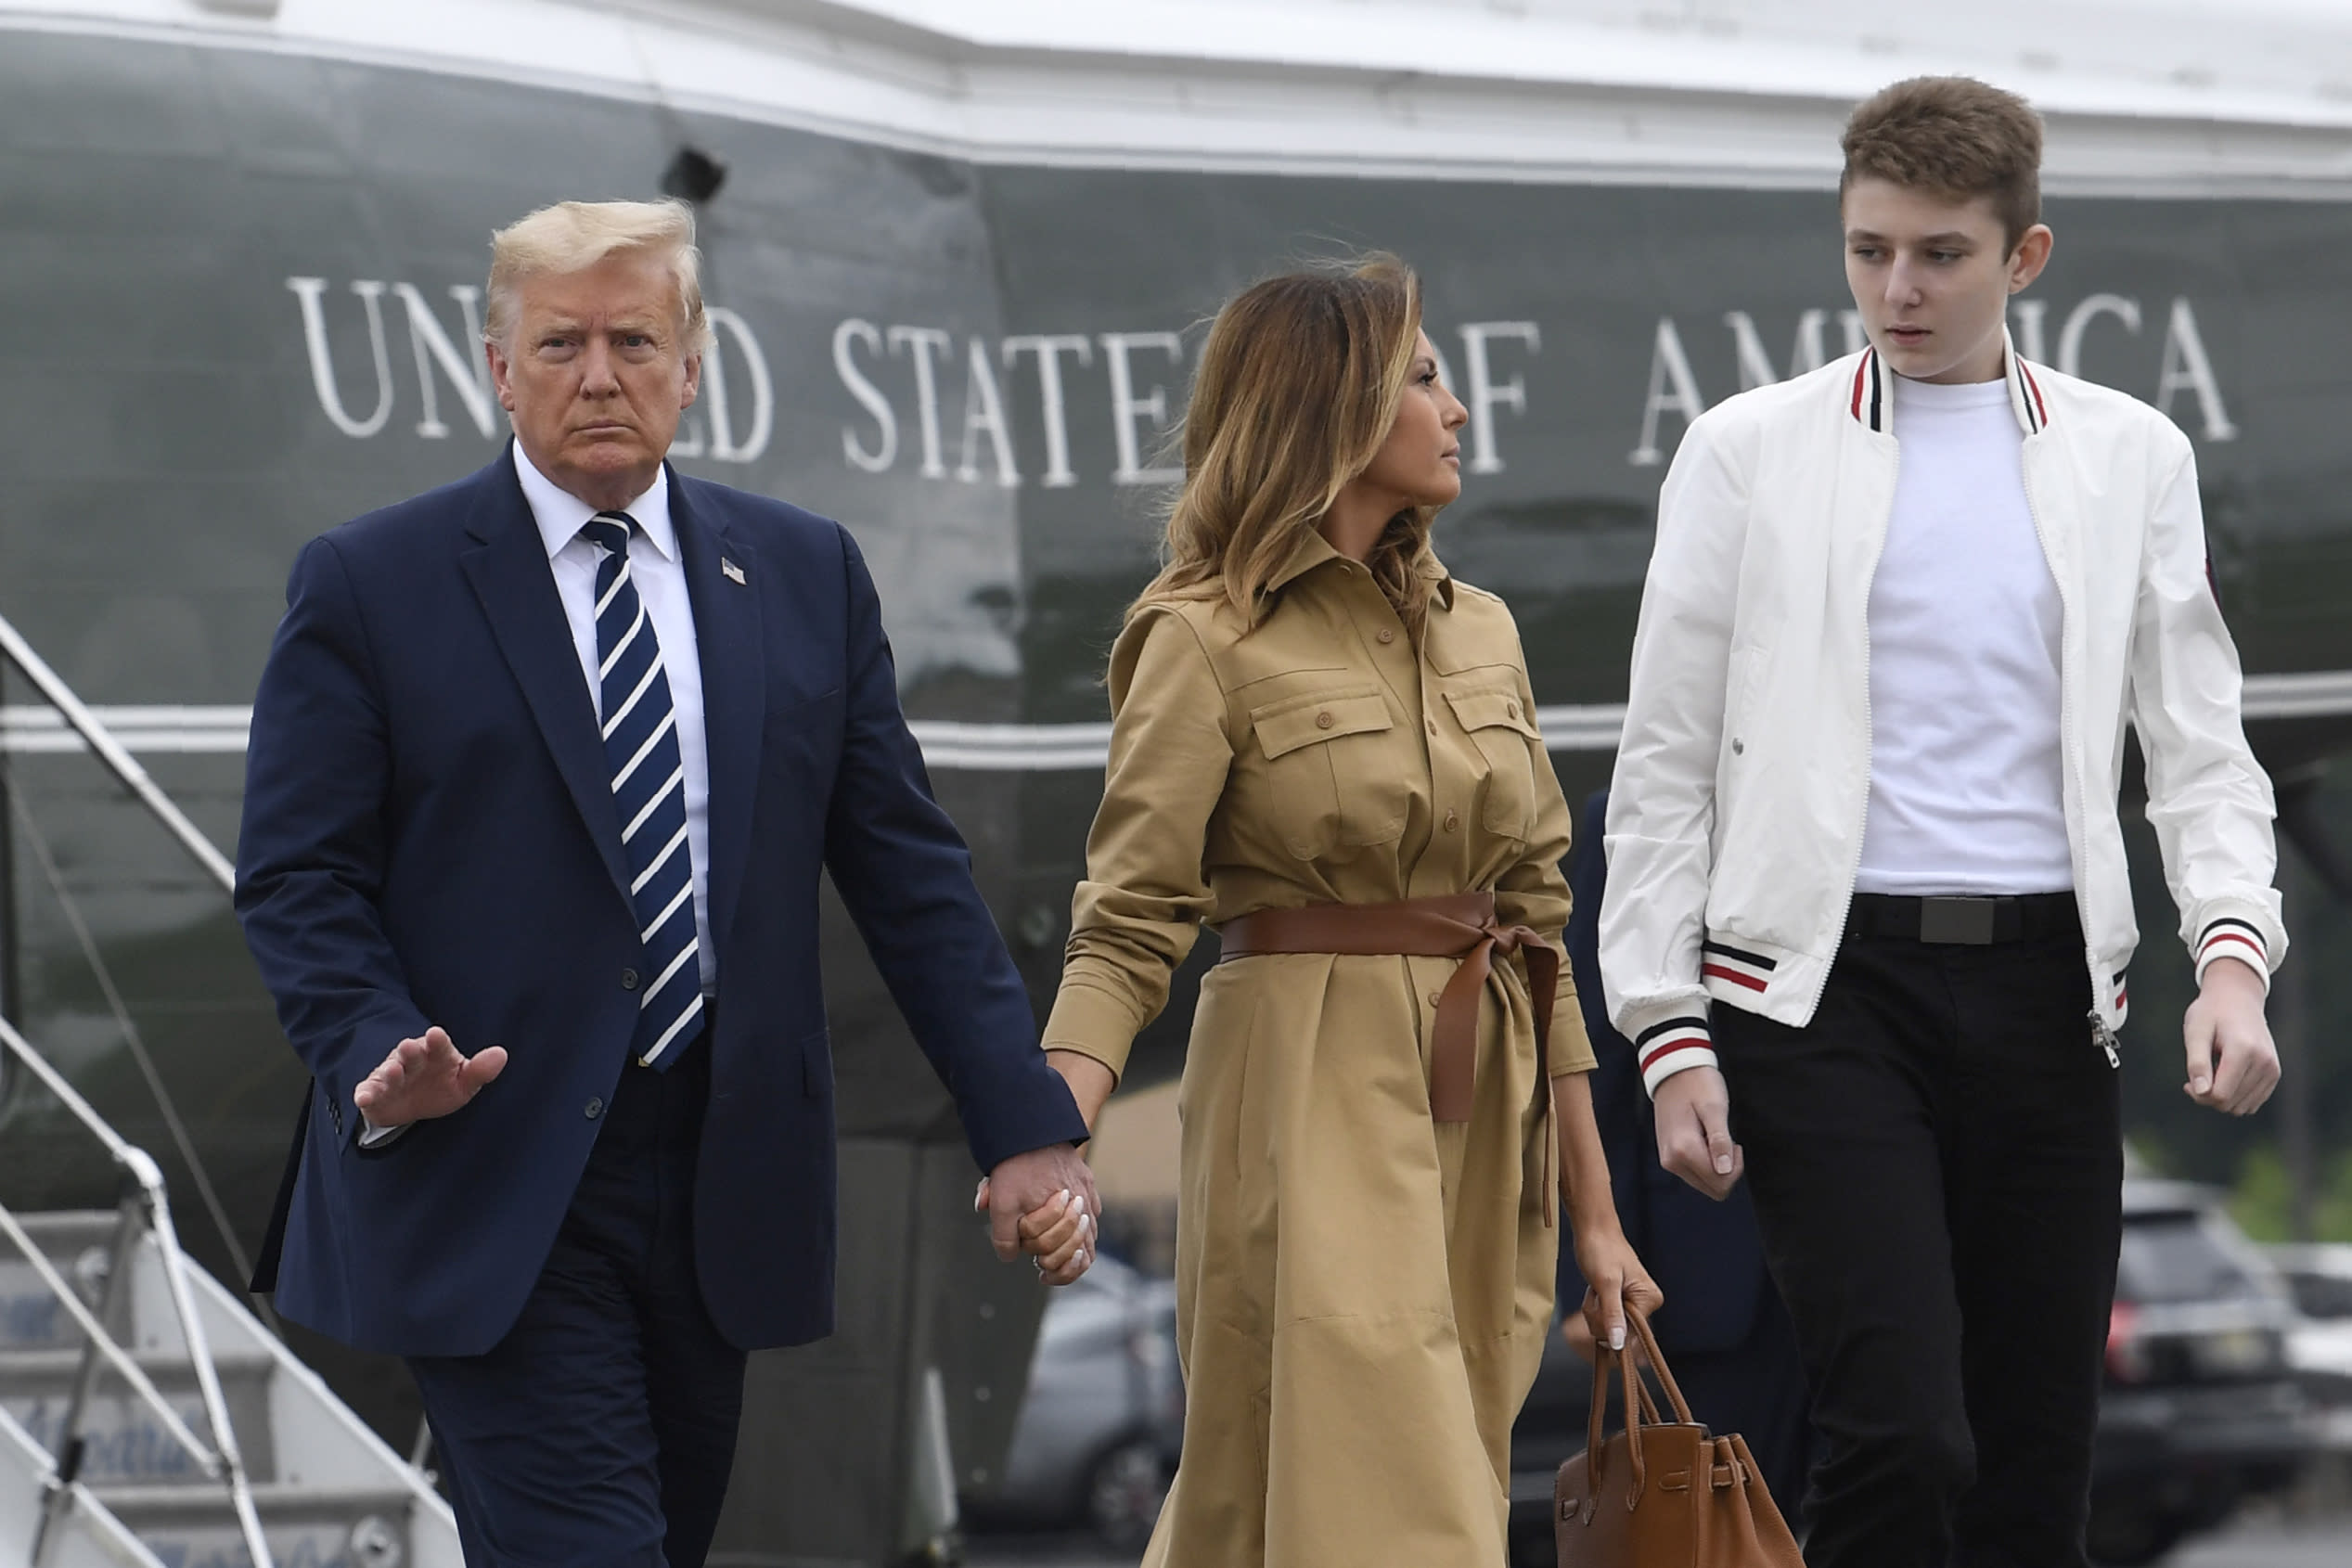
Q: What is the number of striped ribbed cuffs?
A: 2